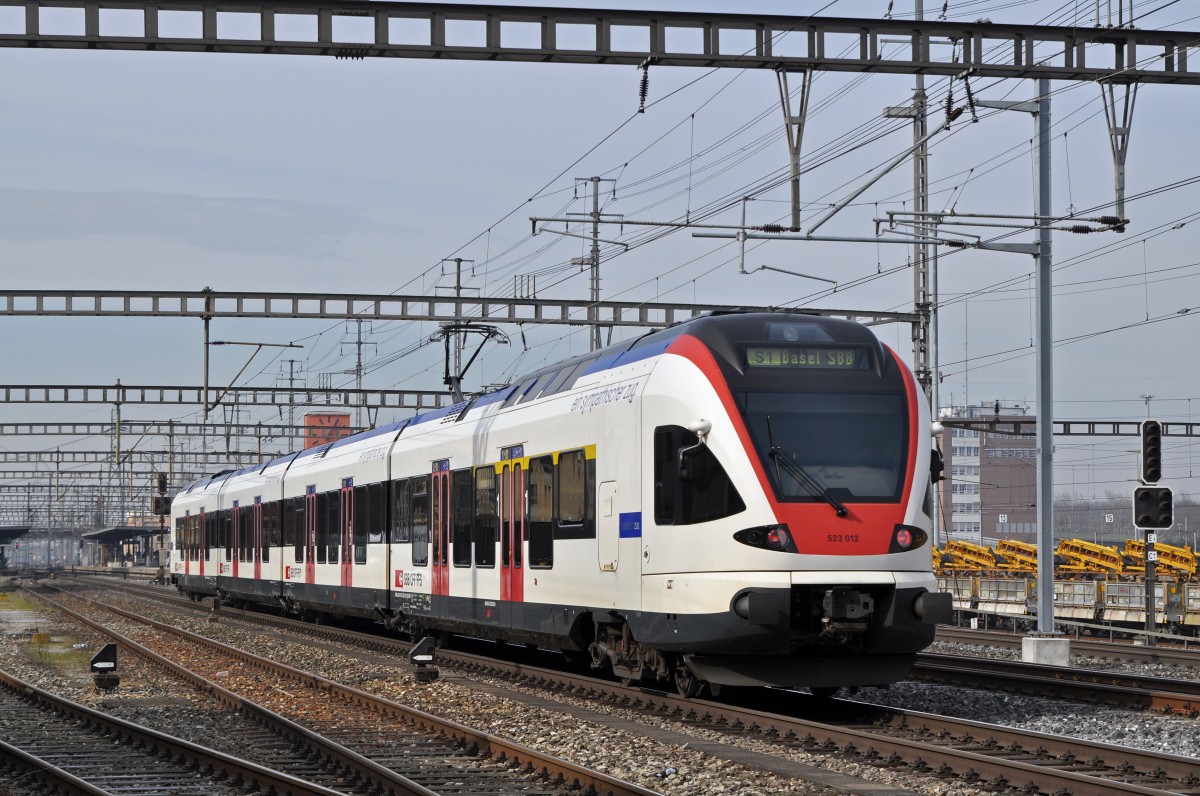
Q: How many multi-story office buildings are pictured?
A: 1